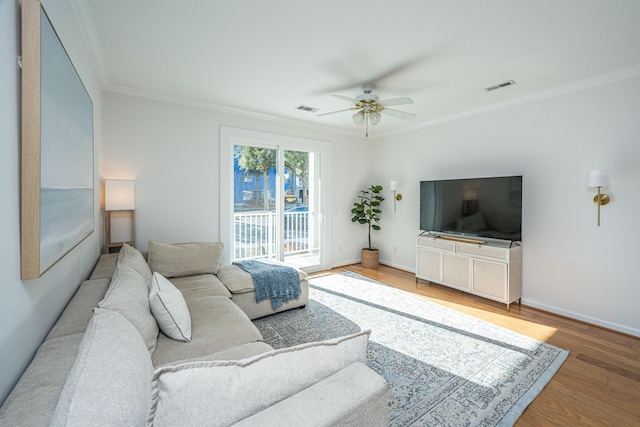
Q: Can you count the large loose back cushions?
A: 5